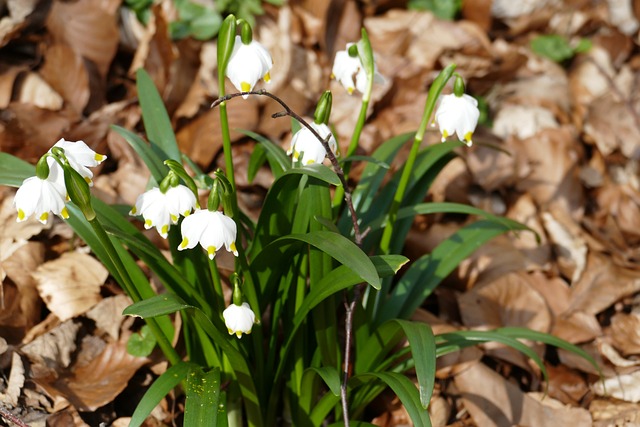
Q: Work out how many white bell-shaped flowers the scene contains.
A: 10